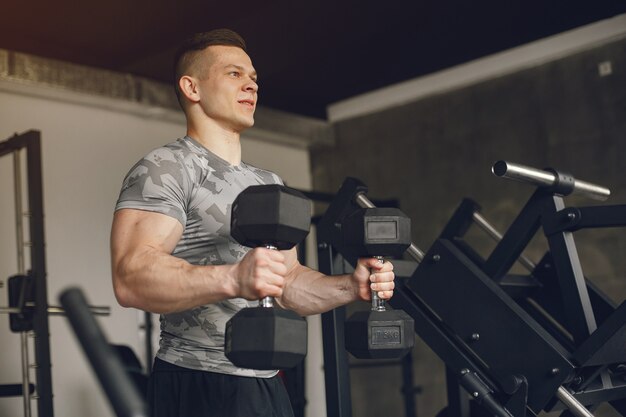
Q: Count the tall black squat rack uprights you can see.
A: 1